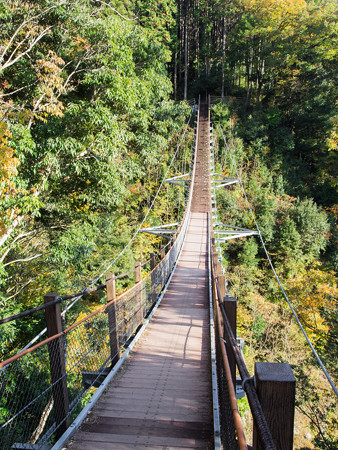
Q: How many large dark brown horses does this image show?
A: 0